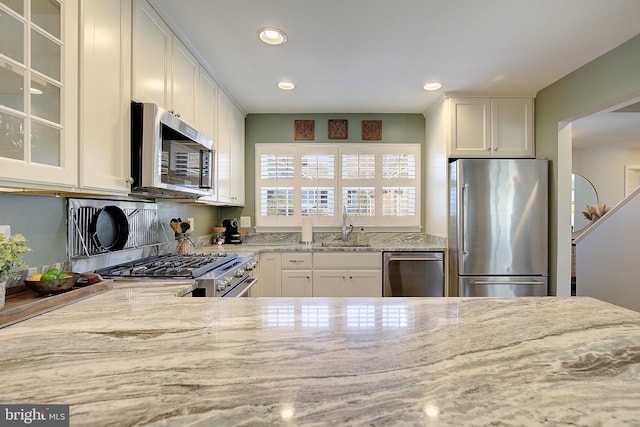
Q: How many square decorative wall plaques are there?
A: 3